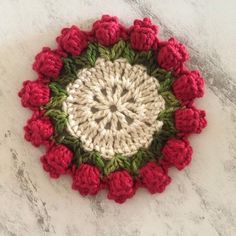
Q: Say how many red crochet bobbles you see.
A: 14